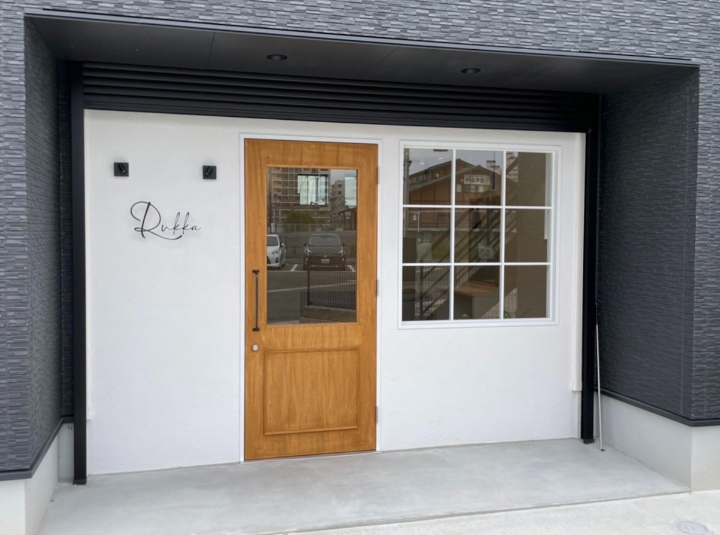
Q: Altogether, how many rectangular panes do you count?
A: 10